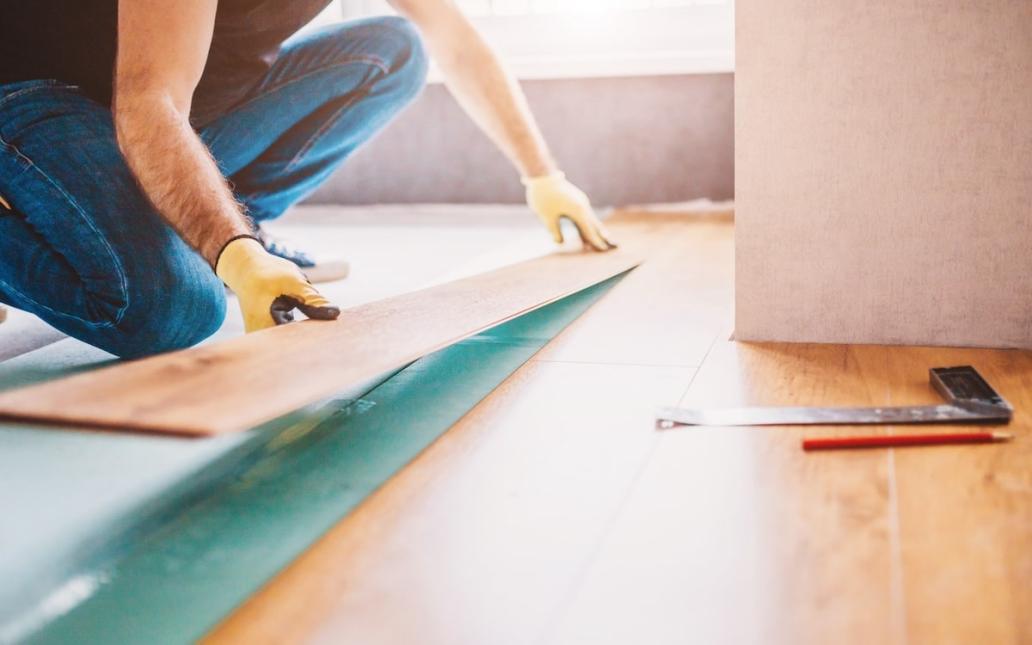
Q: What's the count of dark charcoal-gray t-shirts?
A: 1